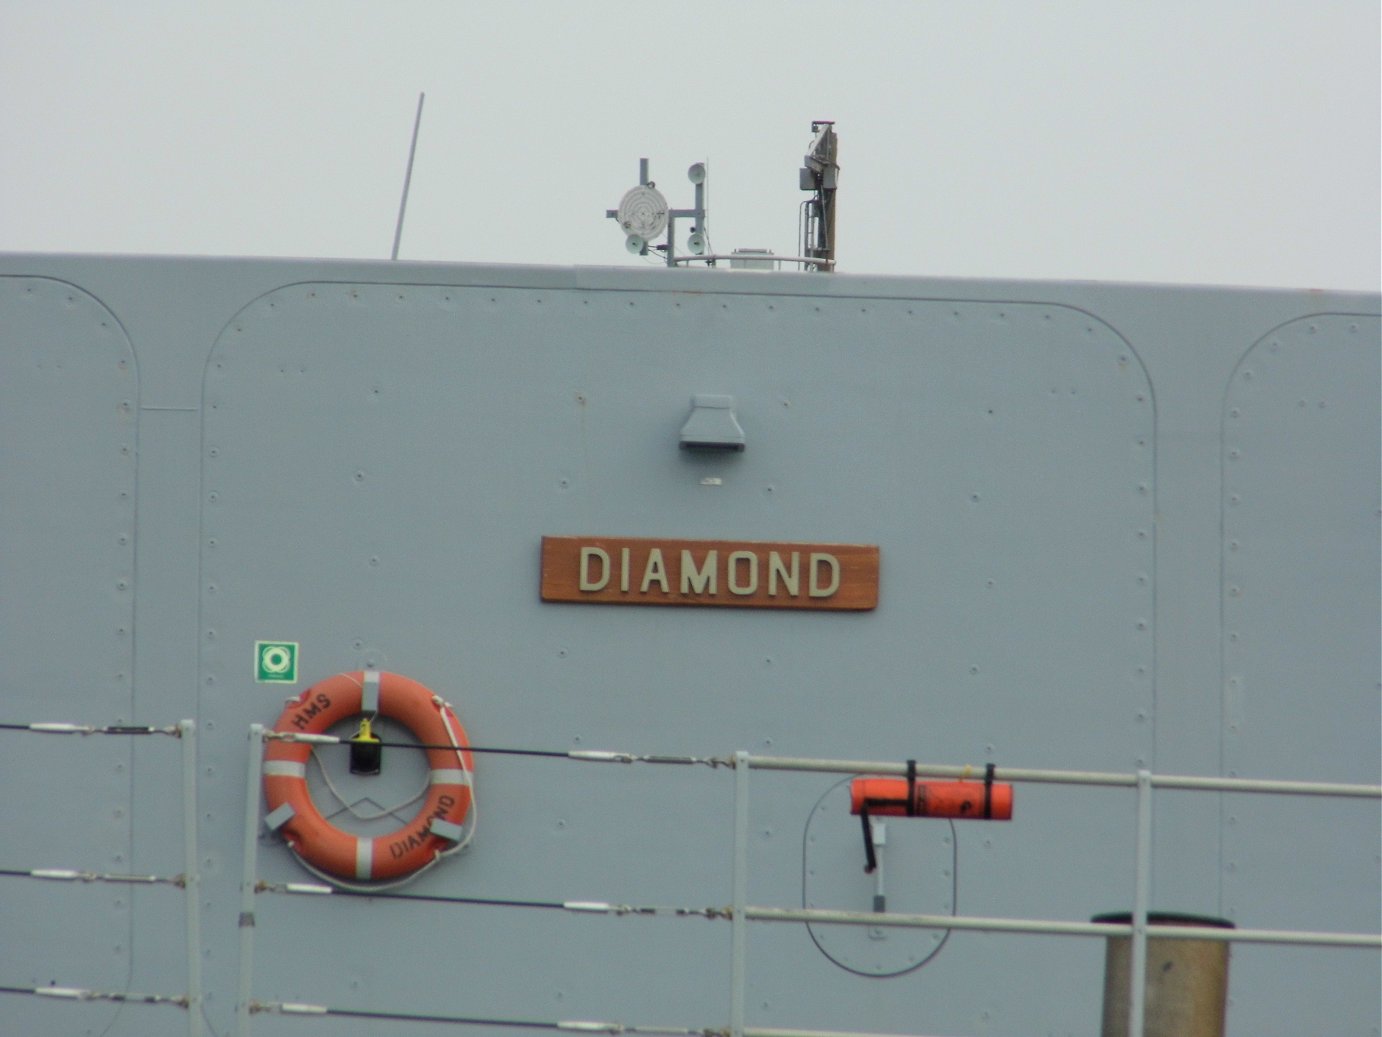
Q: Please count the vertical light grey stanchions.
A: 4